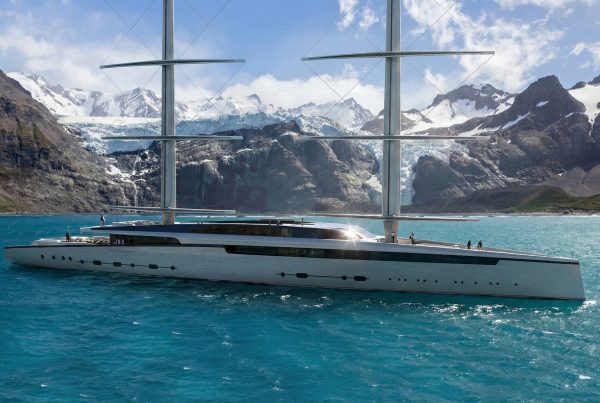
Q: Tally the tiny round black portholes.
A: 12